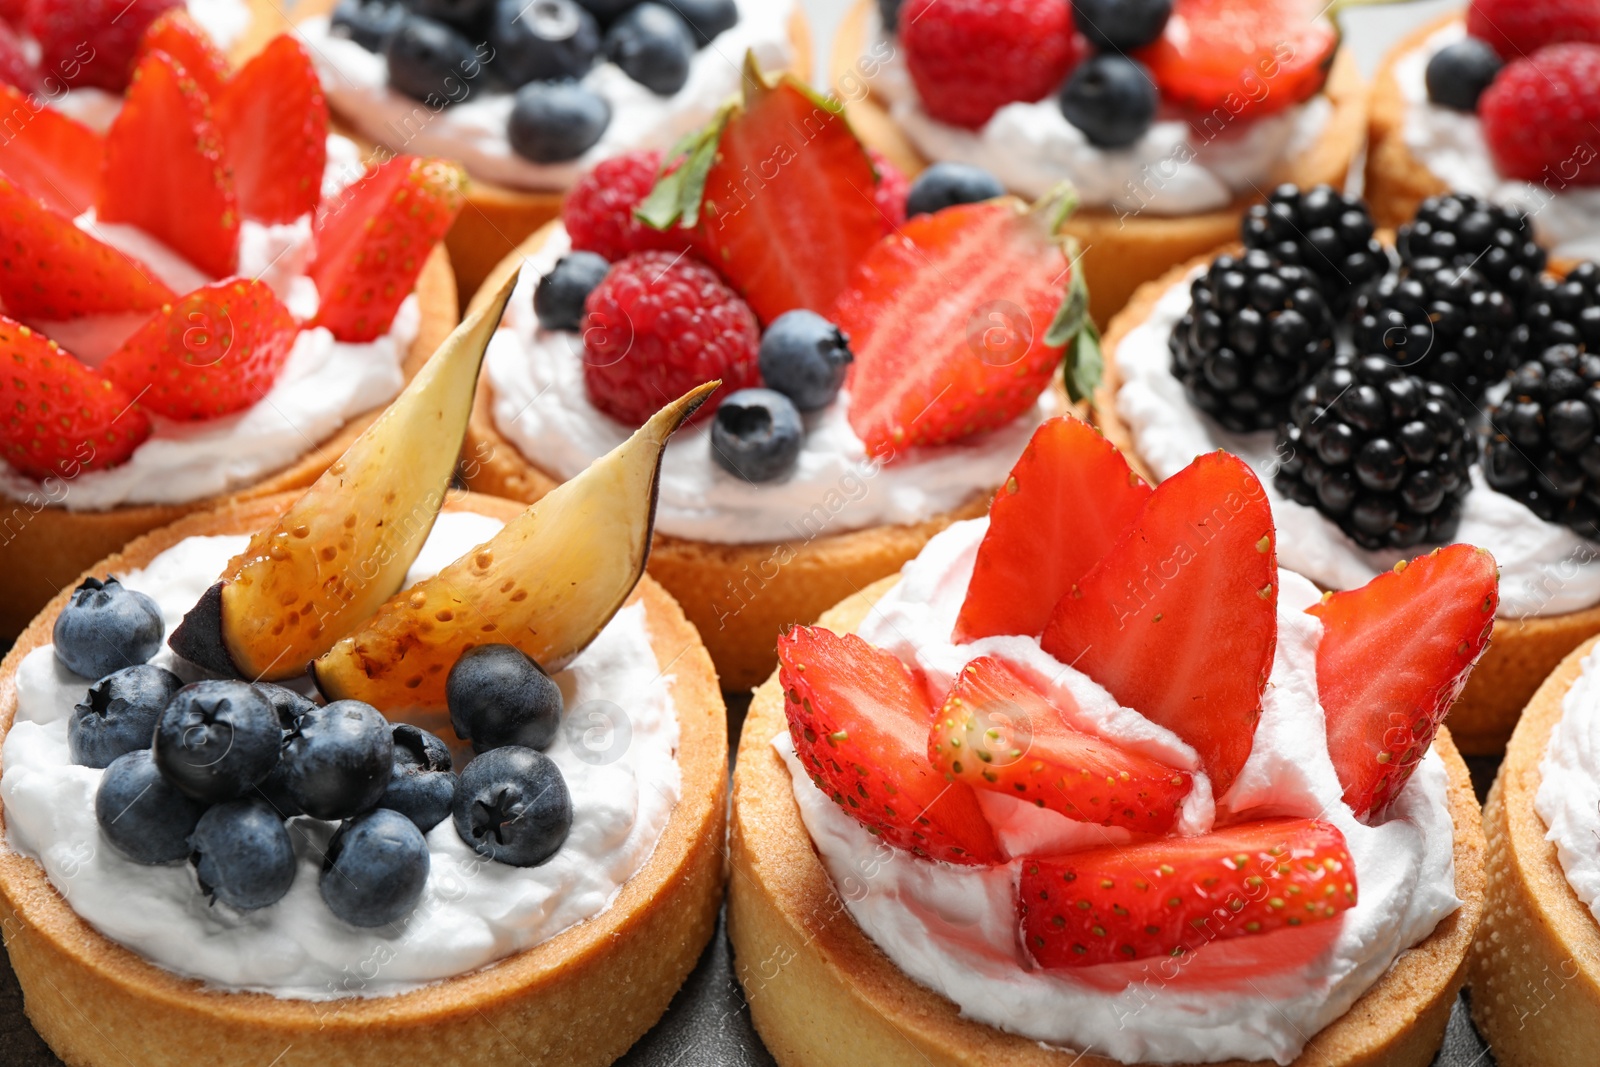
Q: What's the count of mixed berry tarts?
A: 3